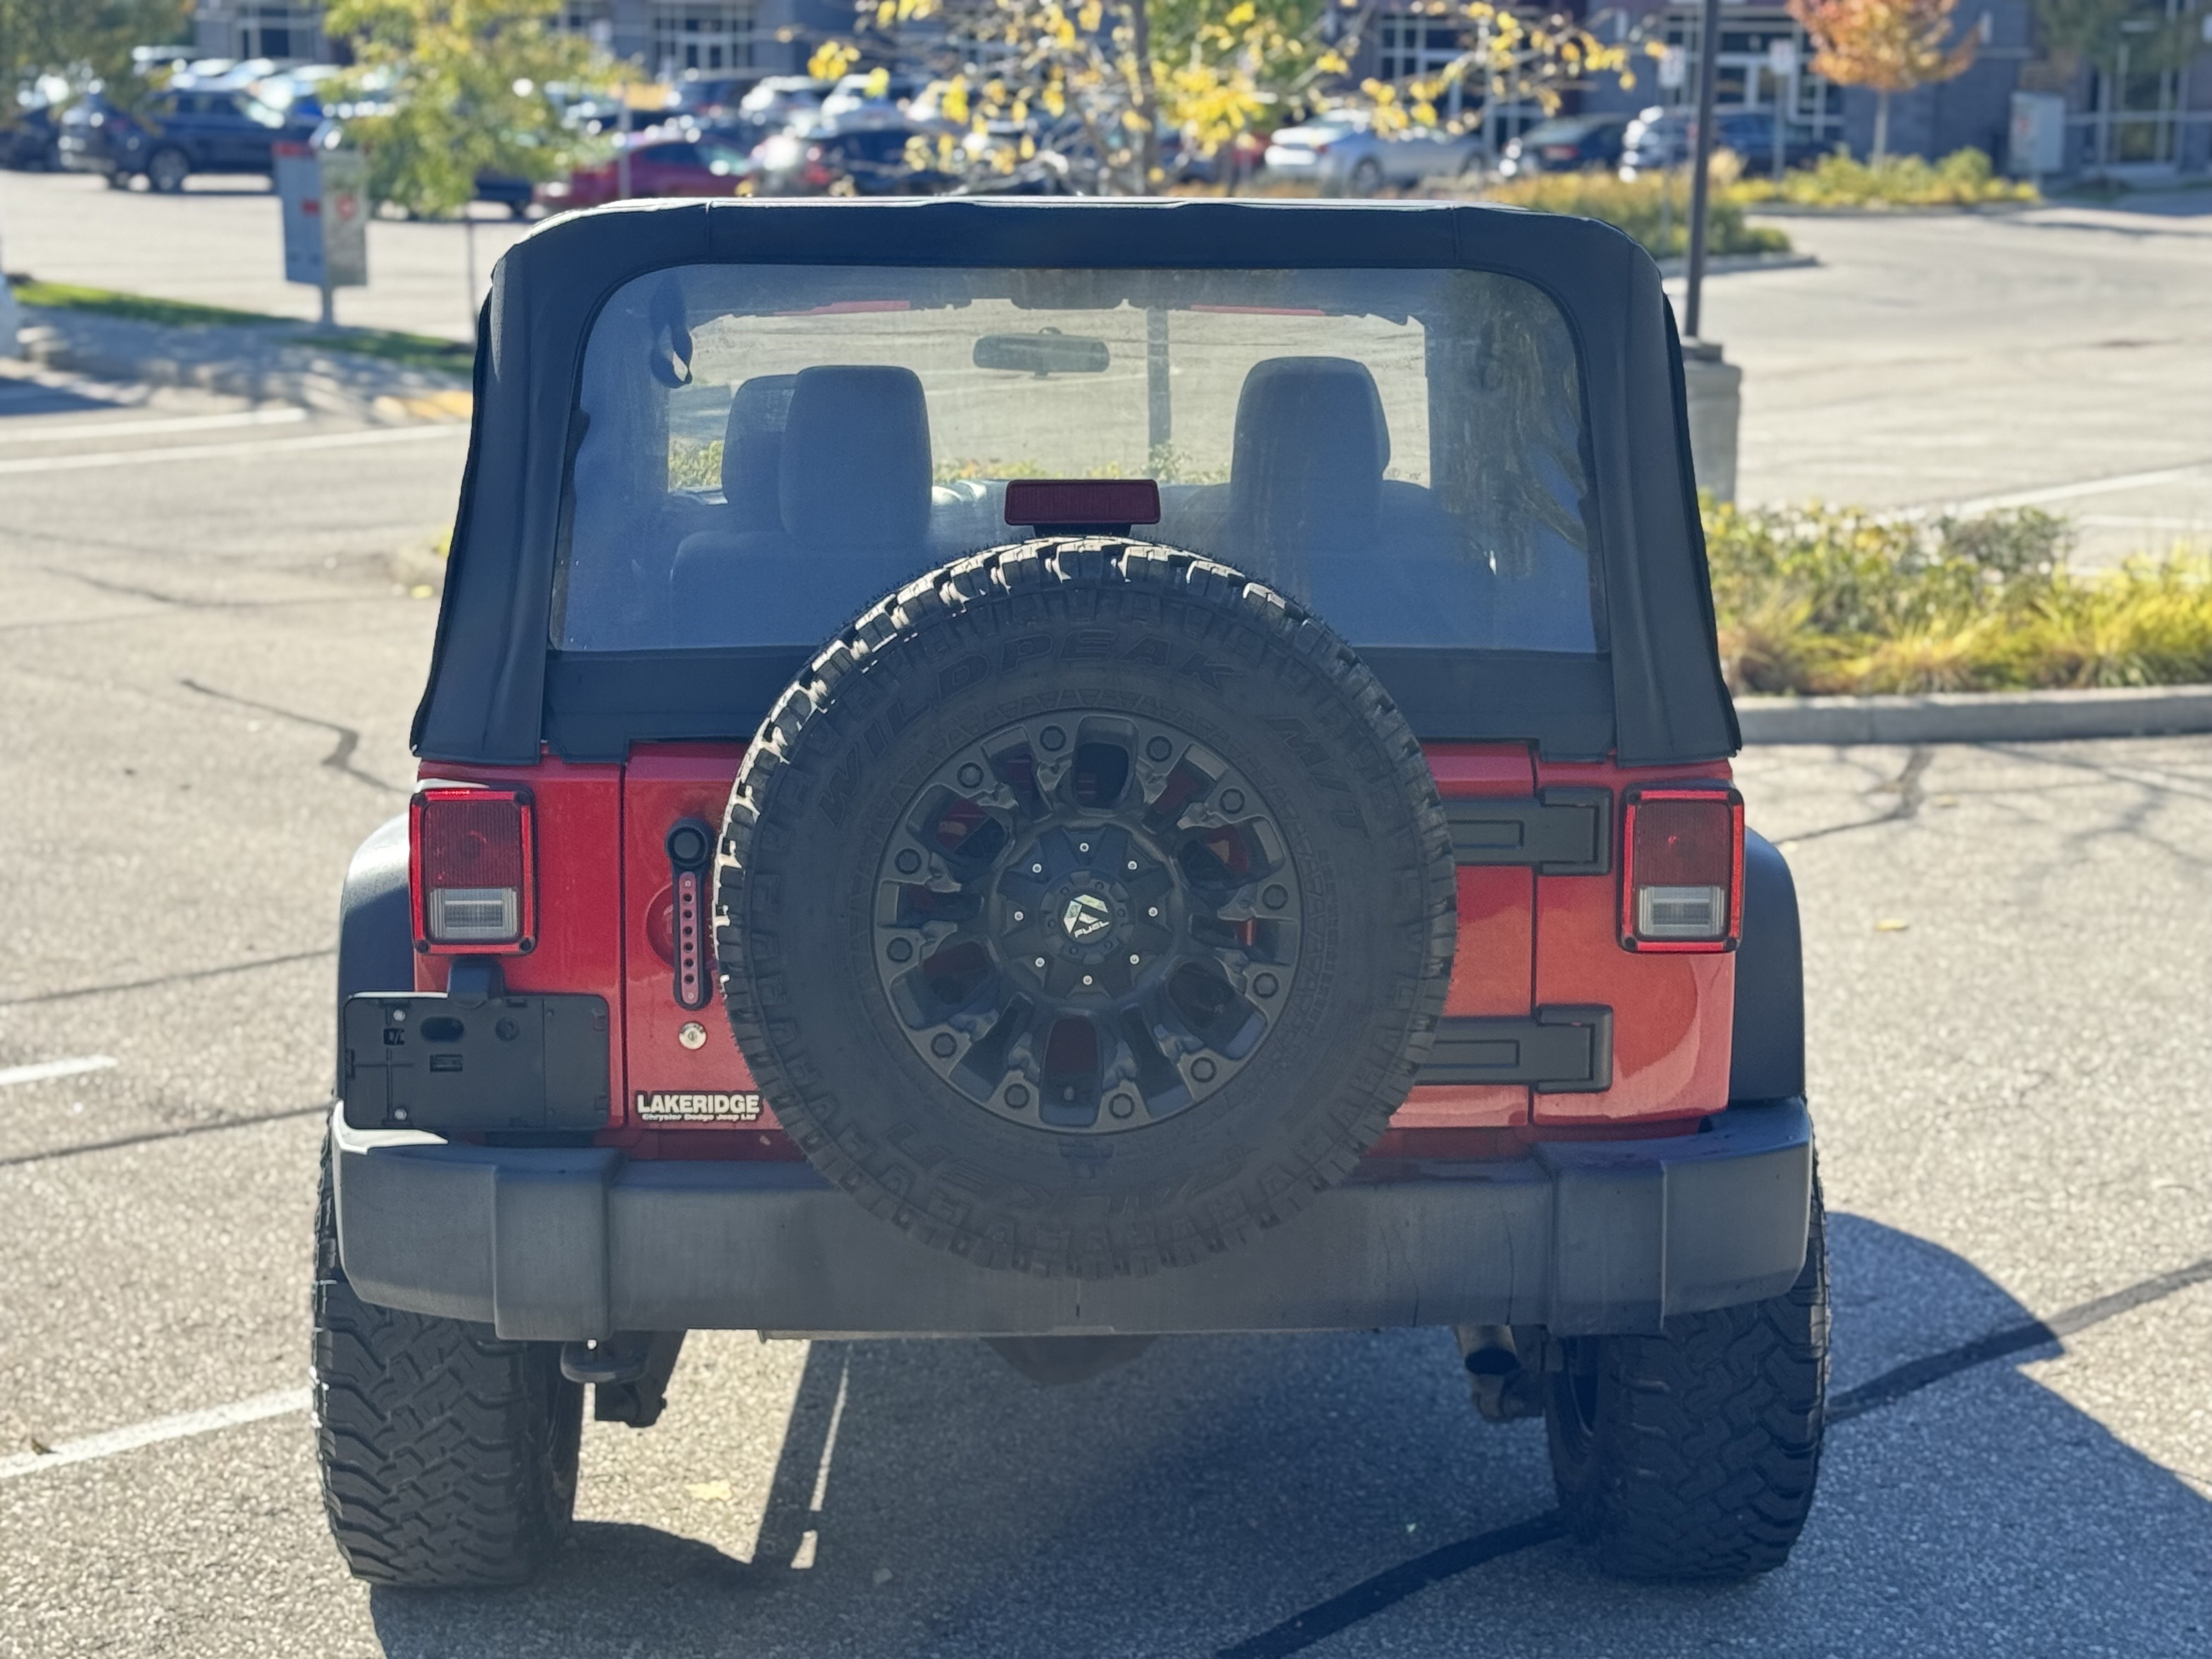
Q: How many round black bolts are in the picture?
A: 12